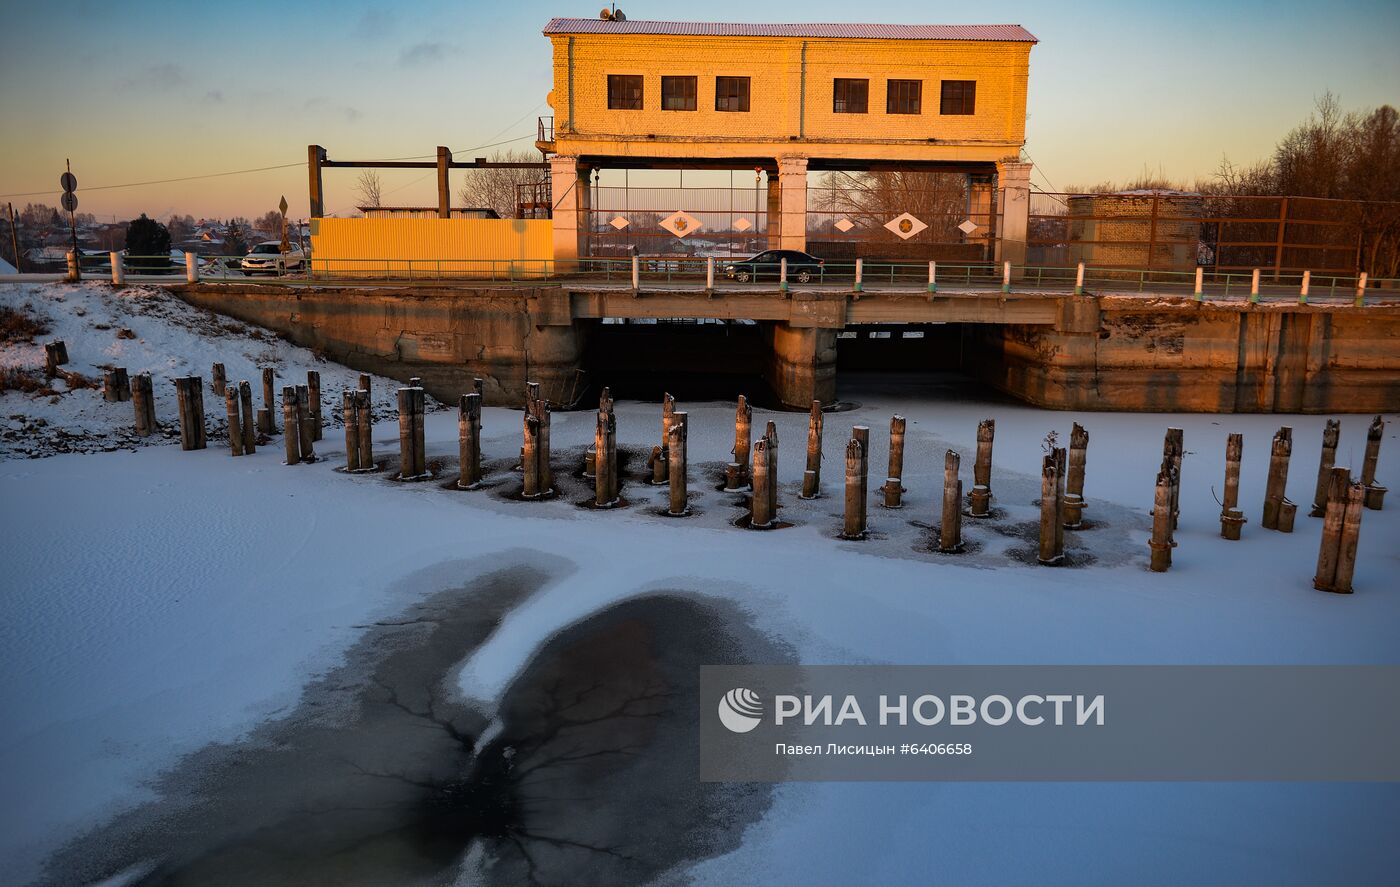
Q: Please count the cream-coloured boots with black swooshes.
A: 0